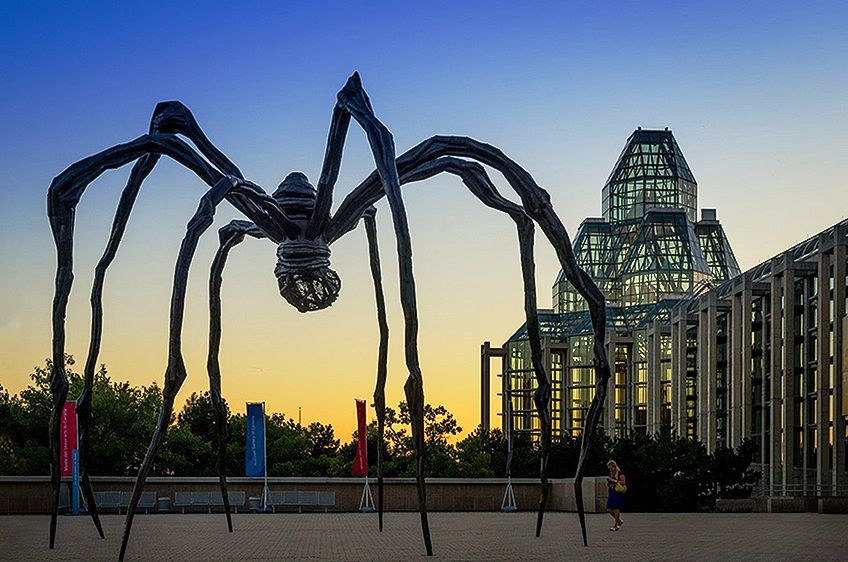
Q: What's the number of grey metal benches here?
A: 3